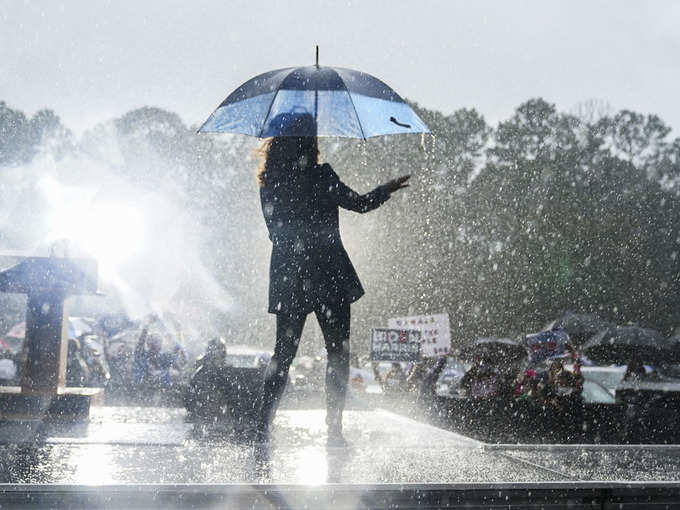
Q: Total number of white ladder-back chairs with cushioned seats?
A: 0